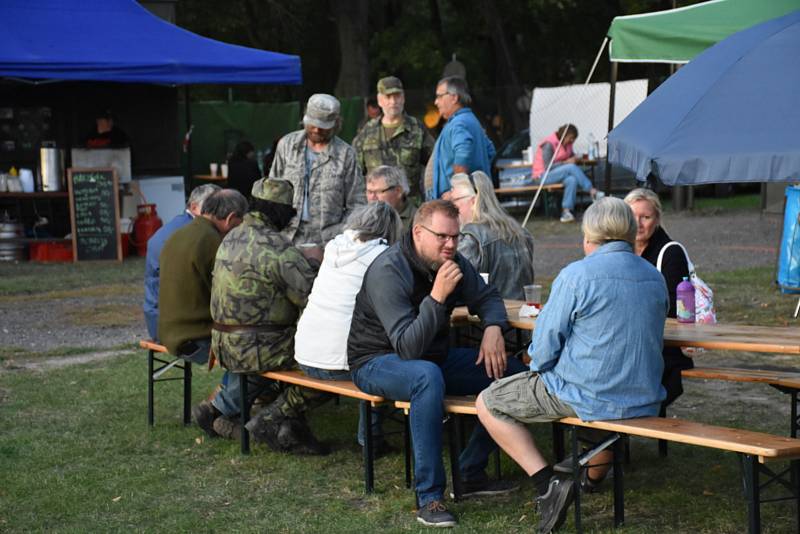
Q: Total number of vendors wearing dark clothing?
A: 1